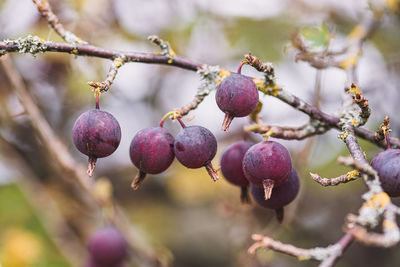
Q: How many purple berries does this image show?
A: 9